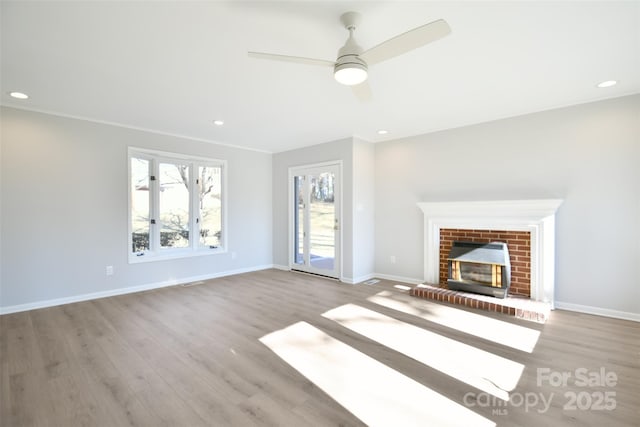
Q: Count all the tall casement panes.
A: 3